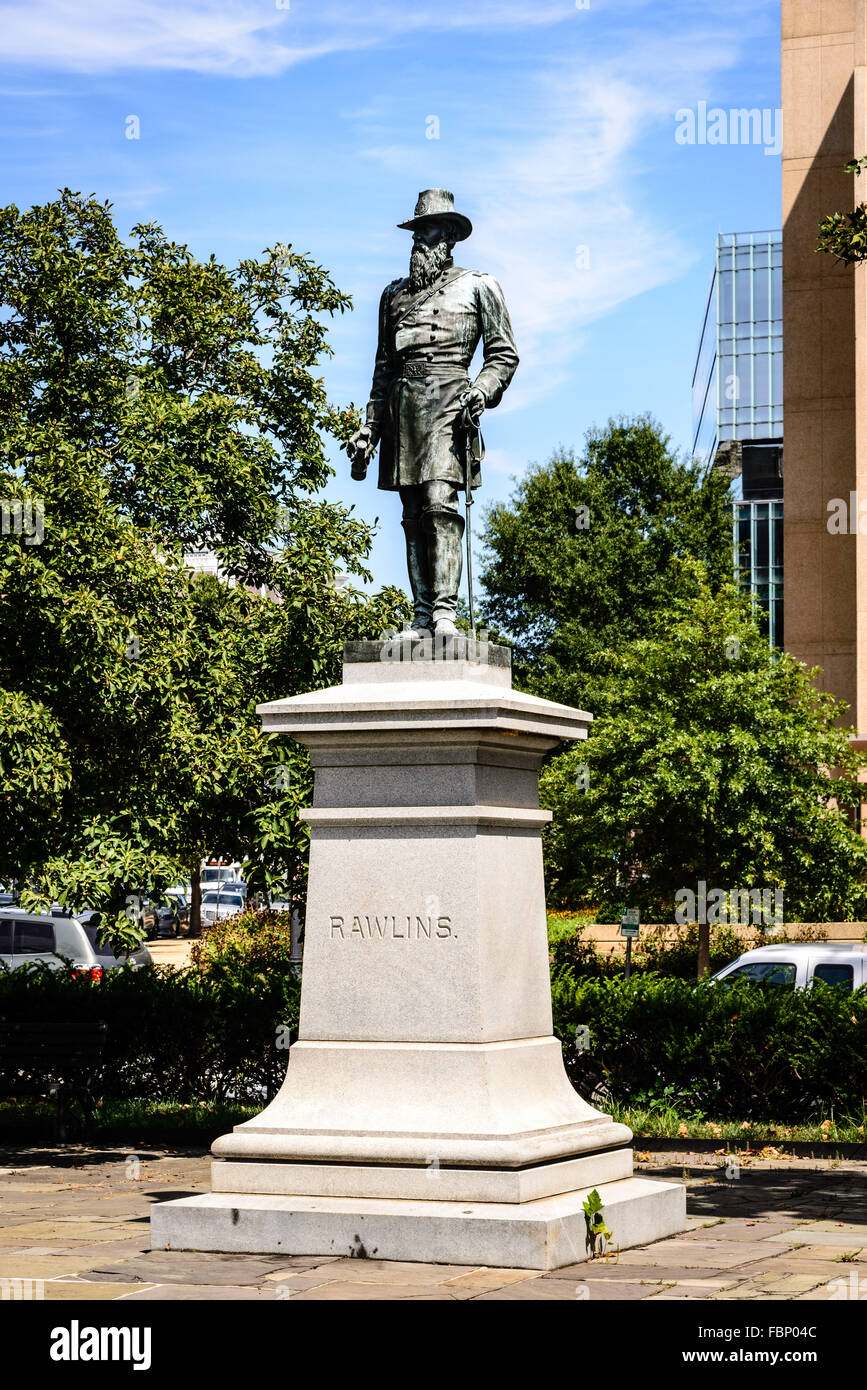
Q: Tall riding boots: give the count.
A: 2